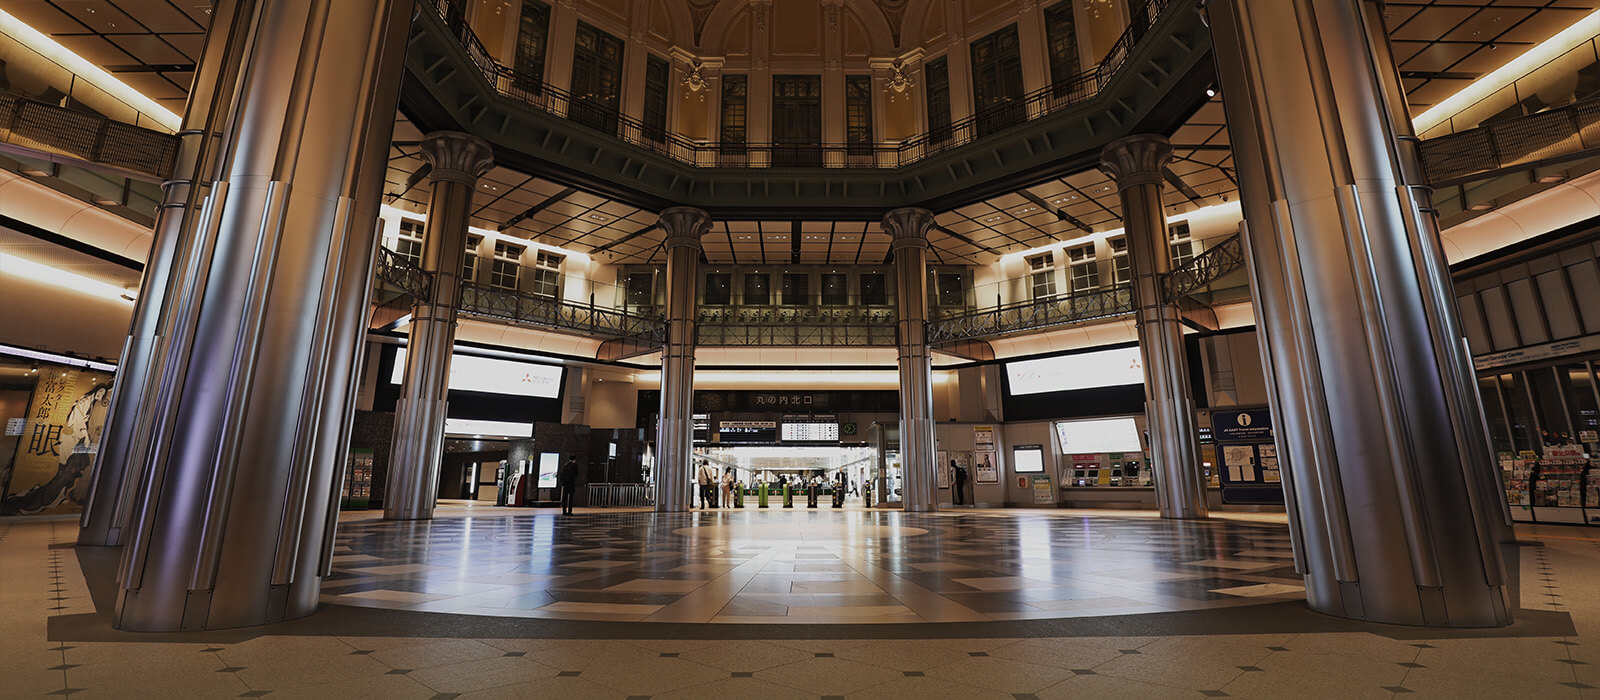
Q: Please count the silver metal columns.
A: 8